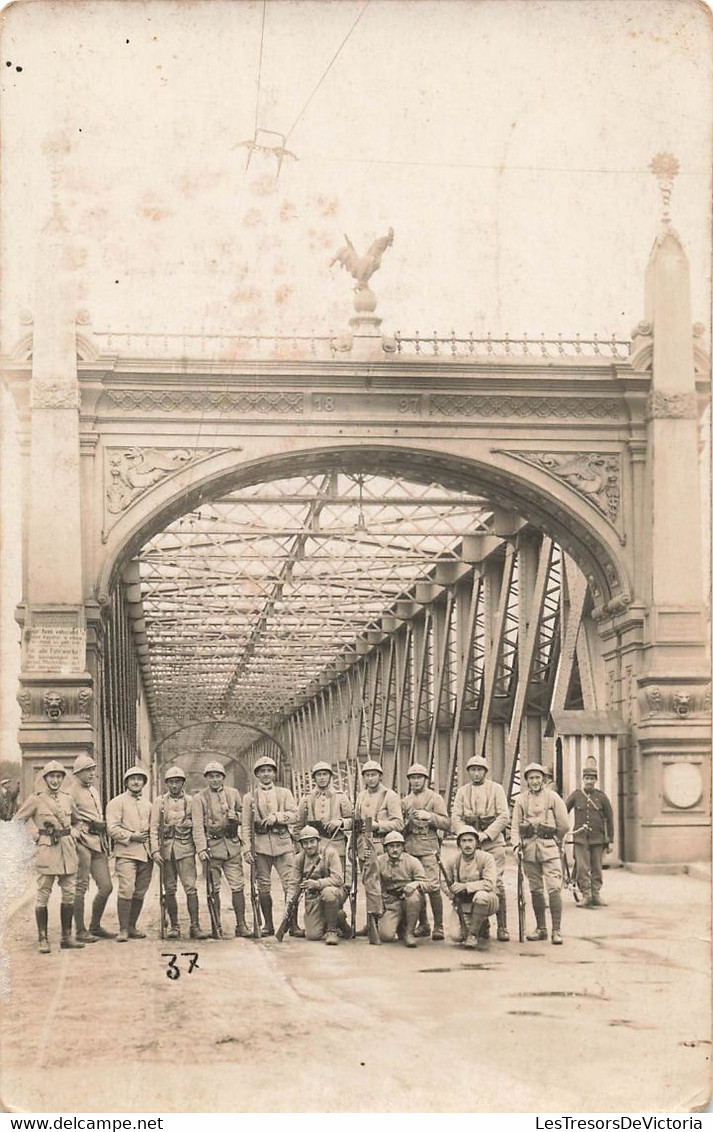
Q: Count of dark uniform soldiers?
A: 1